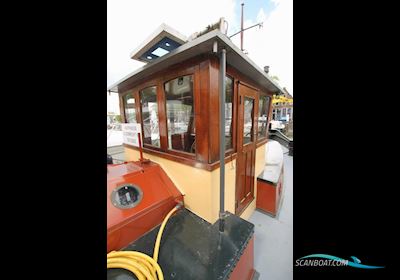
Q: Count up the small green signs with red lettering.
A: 0